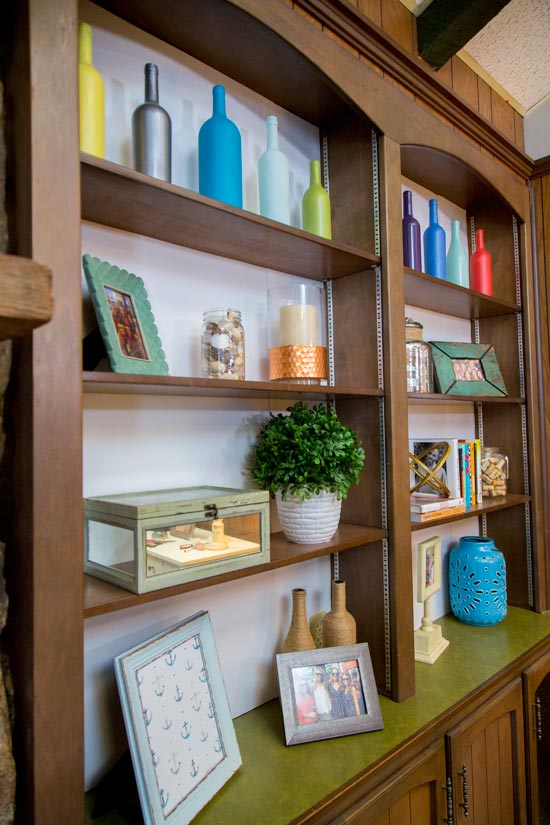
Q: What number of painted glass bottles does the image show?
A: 9